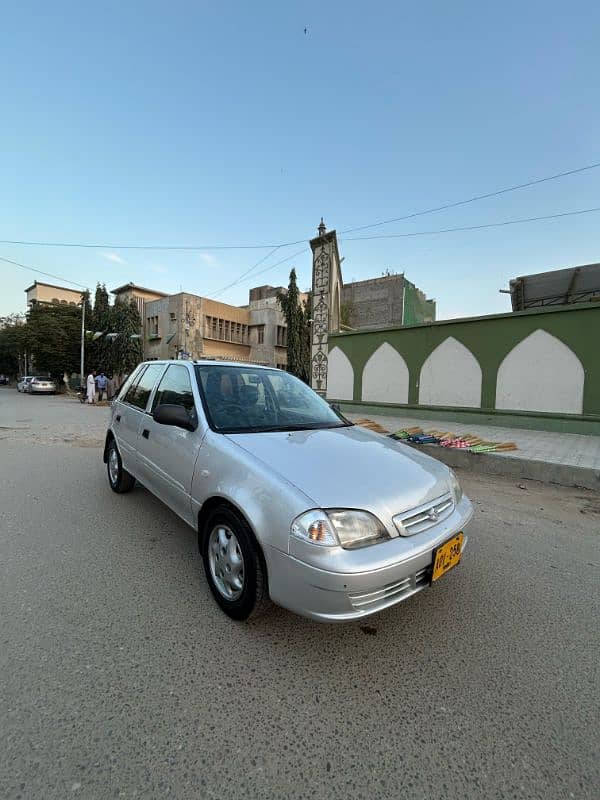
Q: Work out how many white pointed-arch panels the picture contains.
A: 4